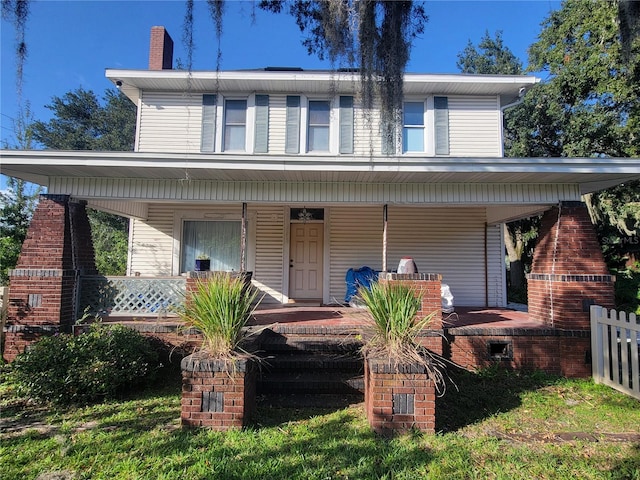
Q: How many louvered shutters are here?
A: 6